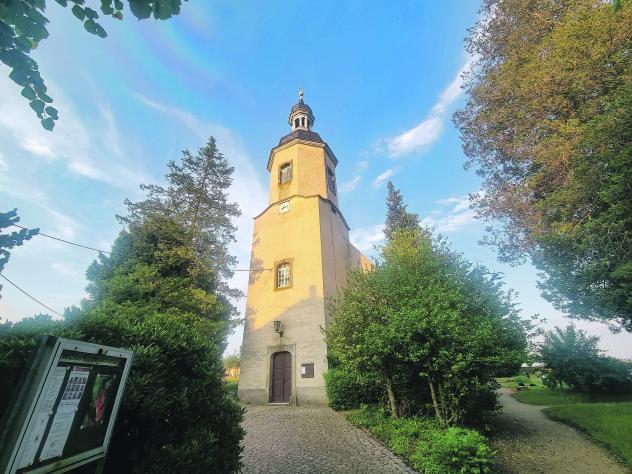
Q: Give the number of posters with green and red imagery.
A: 1